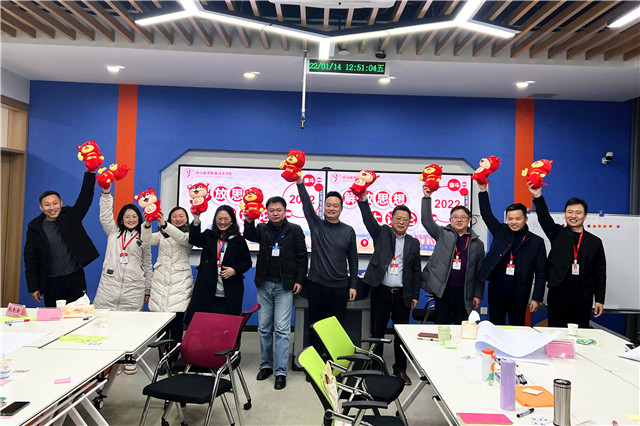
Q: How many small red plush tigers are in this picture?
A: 10